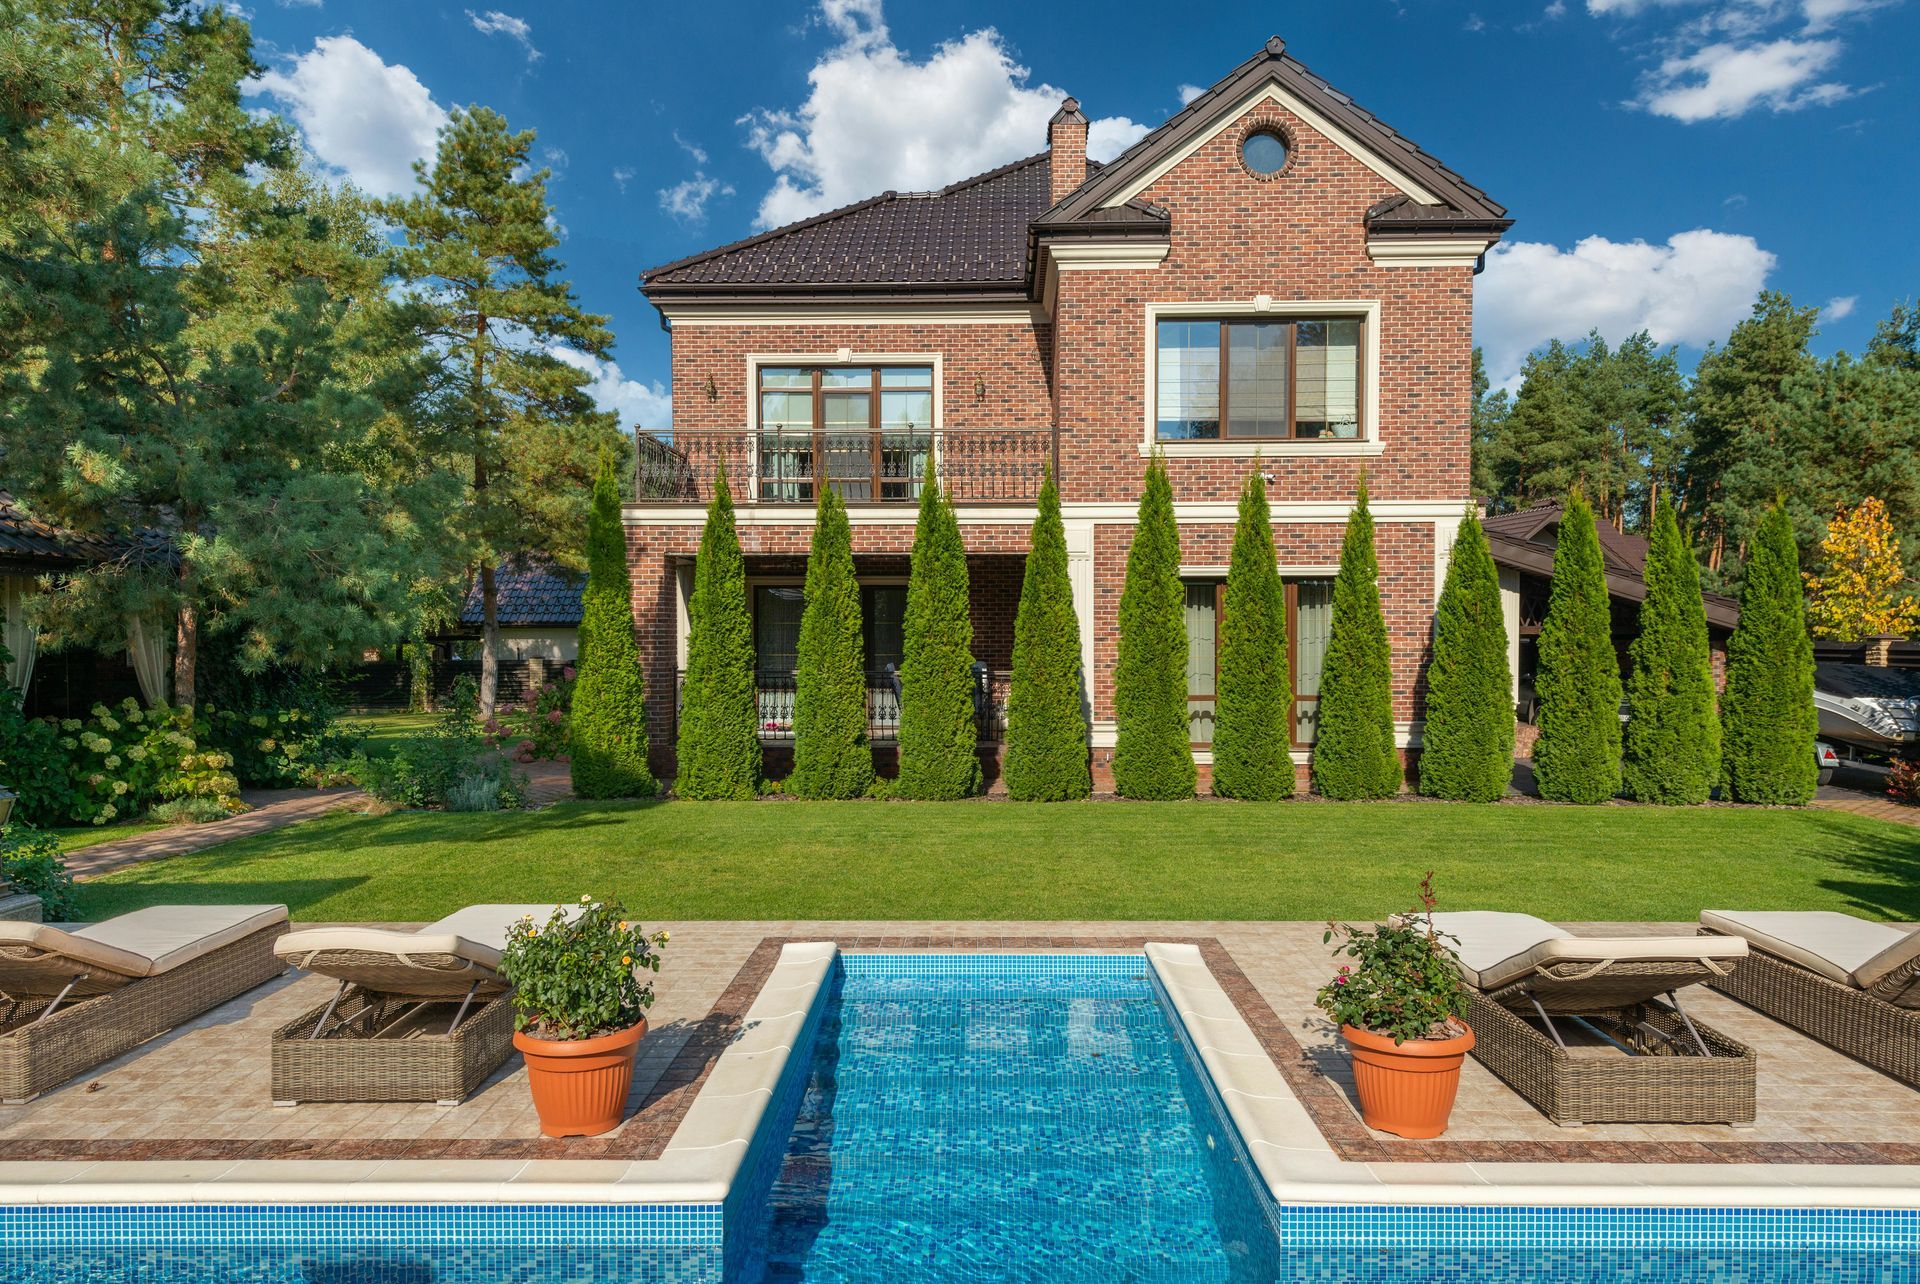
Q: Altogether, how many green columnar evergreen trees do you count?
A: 12